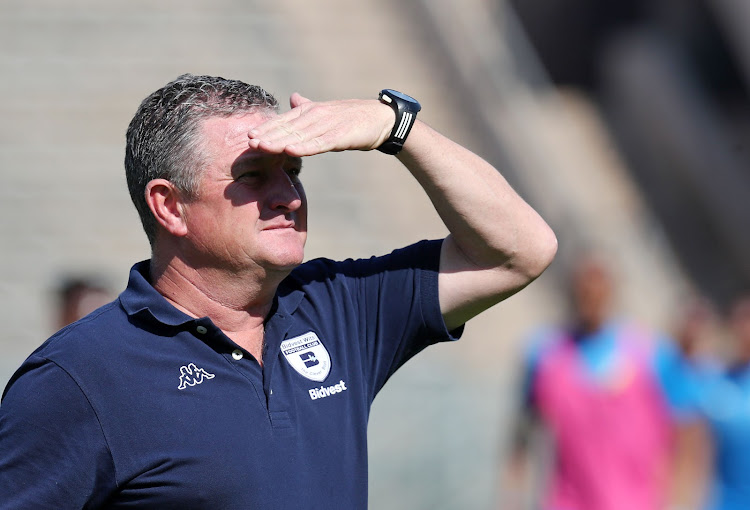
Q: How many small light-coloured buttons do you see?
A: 2